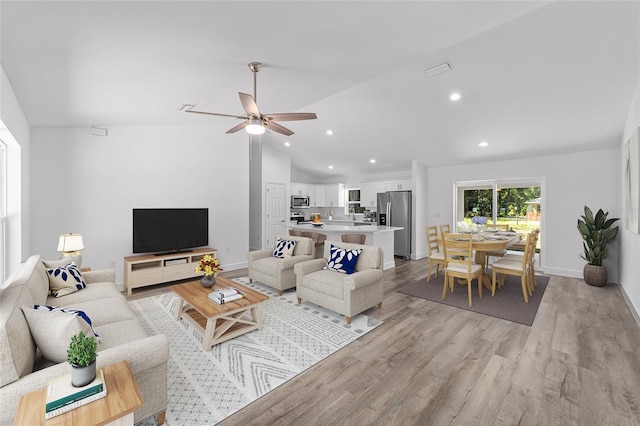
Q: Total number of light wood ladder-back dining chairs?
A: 6